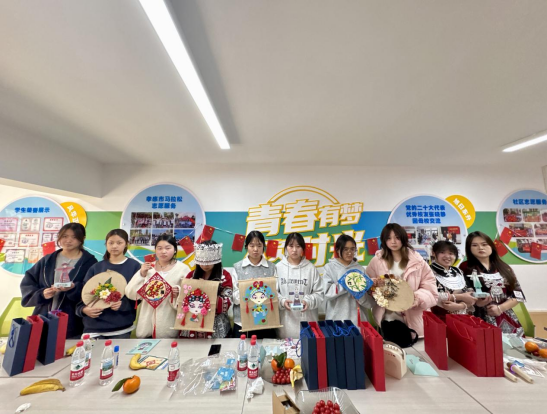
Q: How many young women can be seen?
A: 10